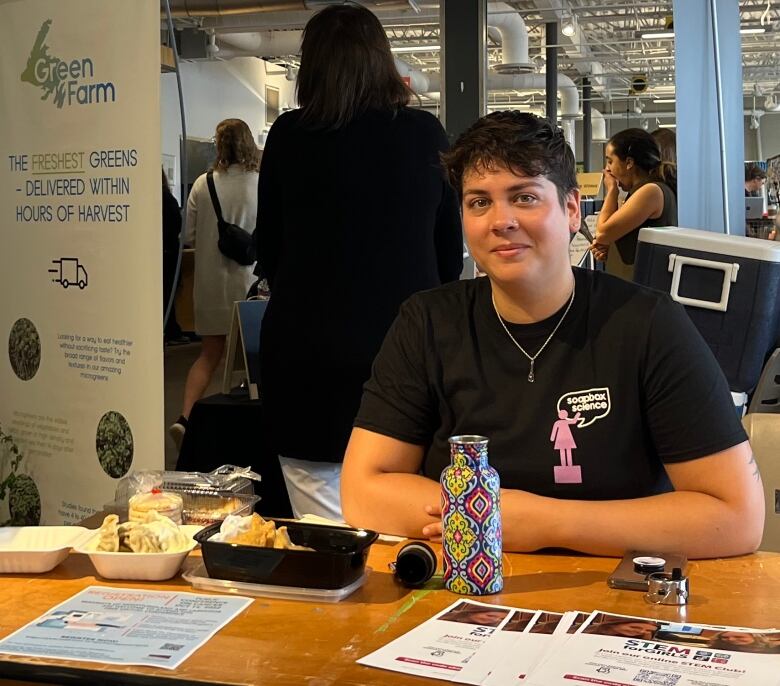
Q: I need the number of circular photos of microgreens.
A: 3